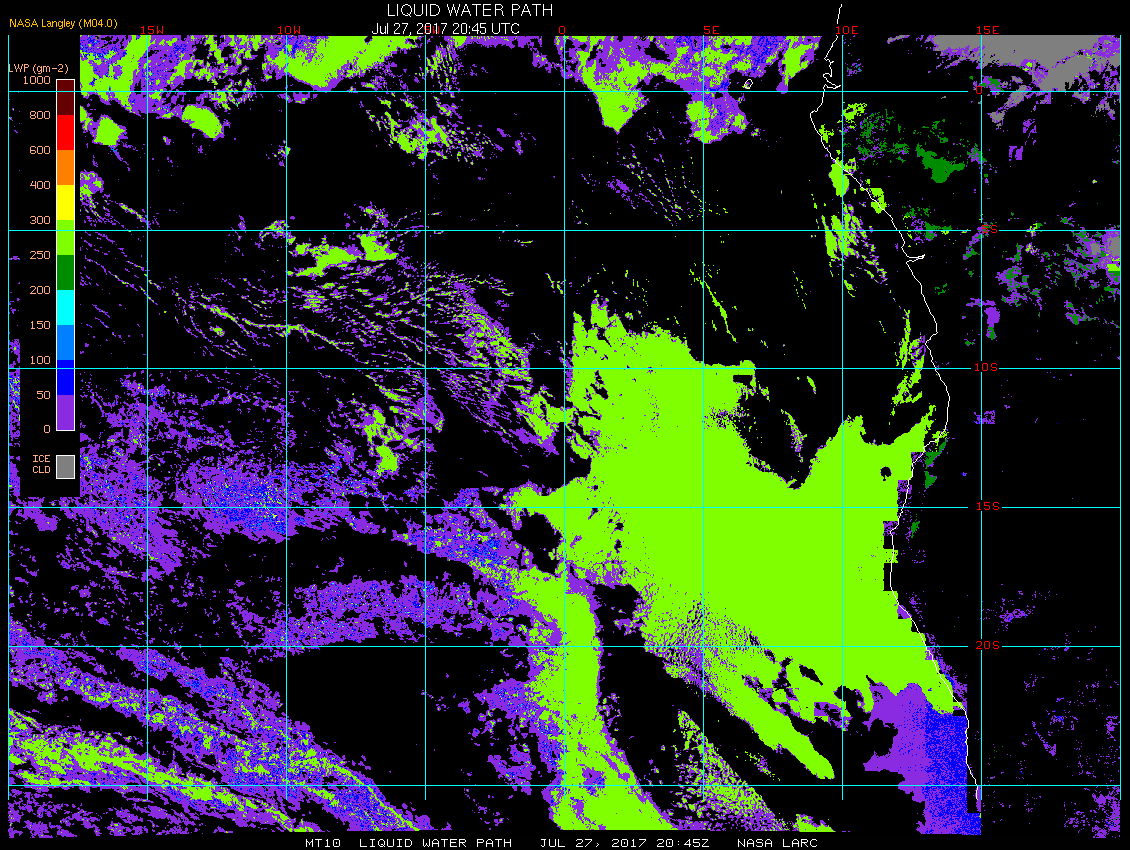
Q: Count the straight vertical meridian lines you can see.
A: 9